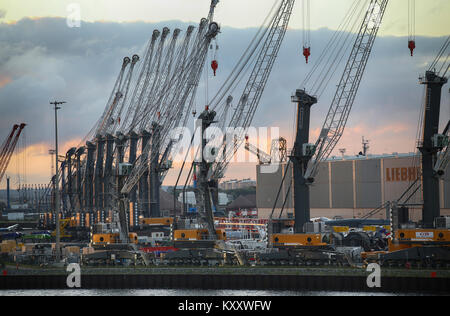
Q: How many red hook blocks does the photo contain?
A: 3